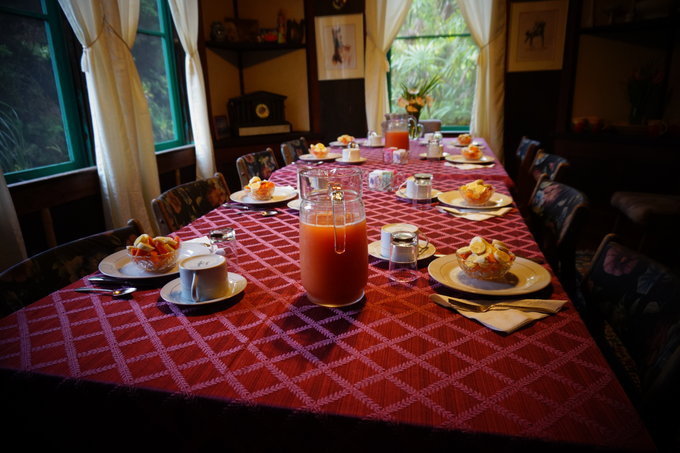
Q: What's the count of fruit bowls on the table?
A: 8